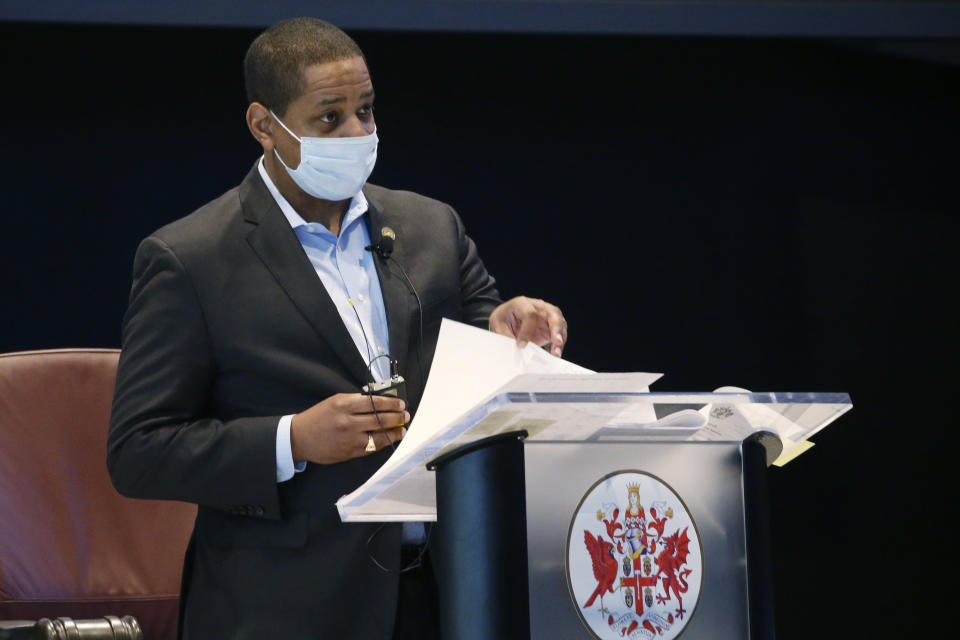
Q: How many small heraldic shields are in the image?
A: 4